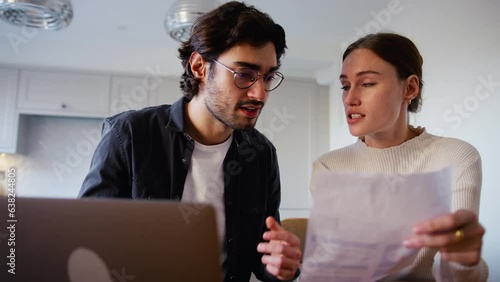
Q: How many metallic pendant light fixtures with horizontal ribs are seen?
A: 2